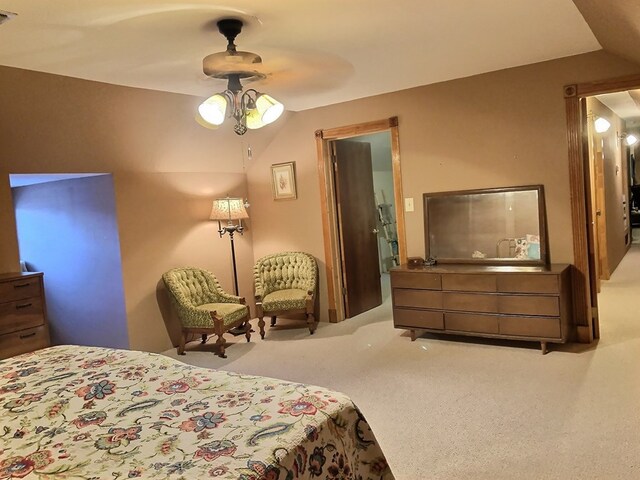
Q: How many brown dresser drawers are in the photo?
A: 12